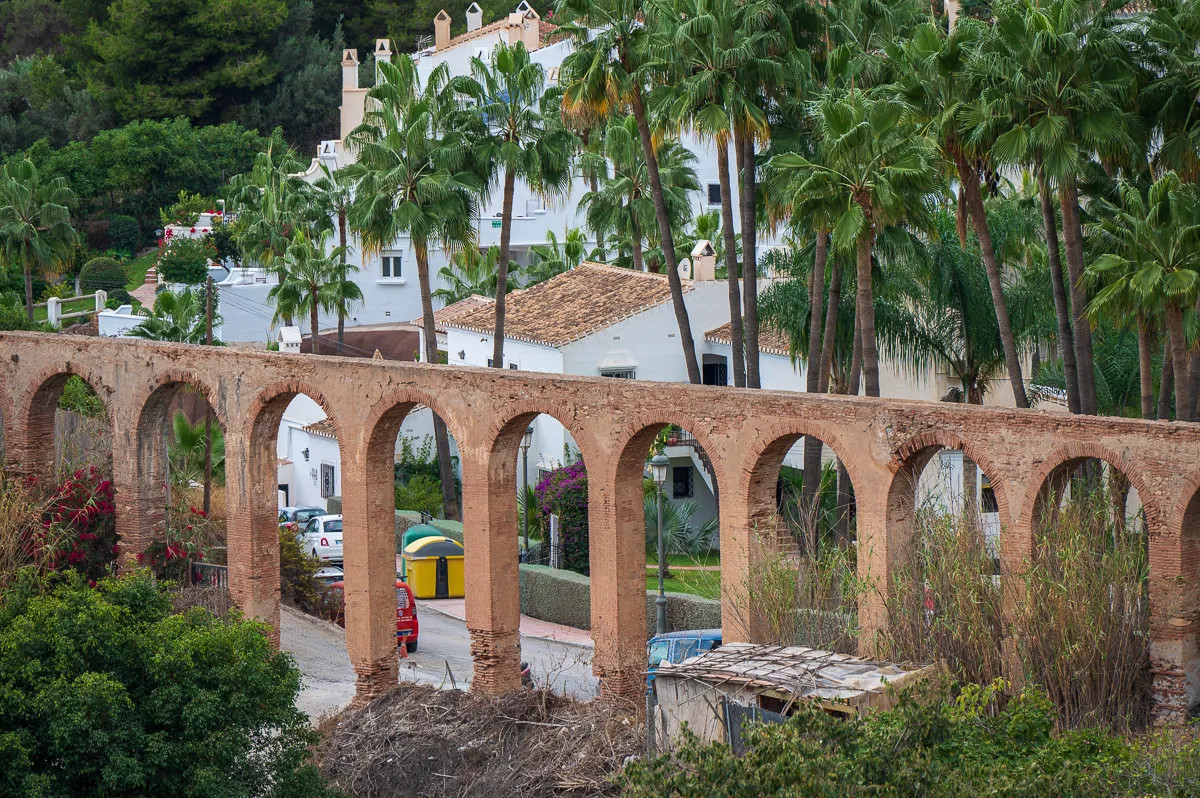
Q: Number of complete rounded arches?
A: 9